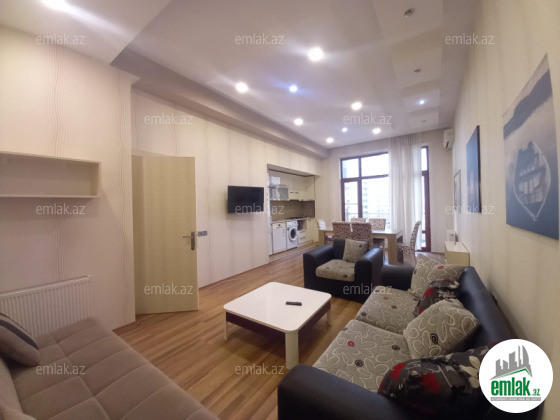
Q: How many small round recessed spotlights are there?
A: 12